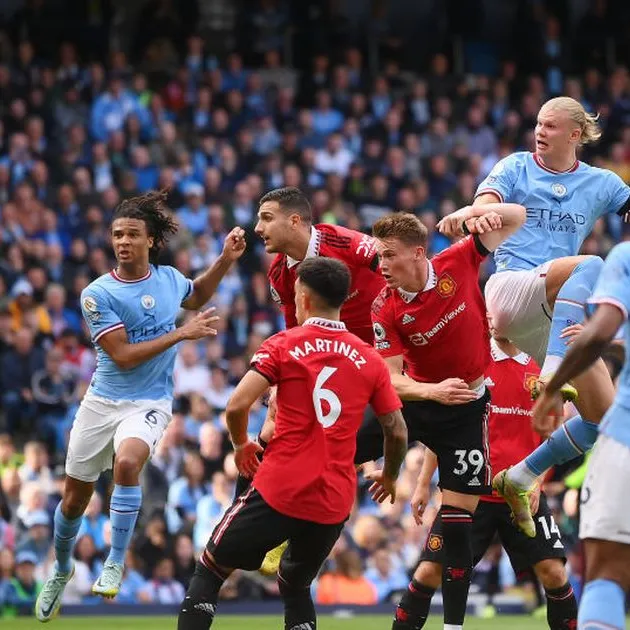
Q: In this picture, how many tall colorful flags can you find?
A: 0